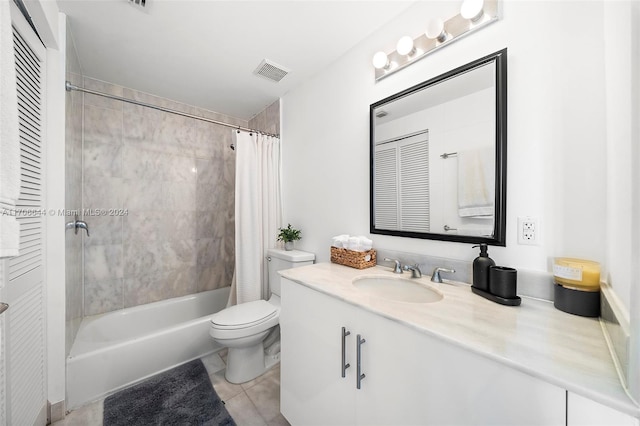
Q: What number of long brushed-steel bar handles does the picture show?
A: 2